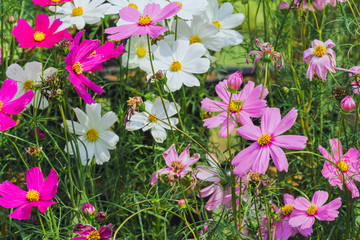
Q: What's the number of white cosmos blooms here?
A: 10